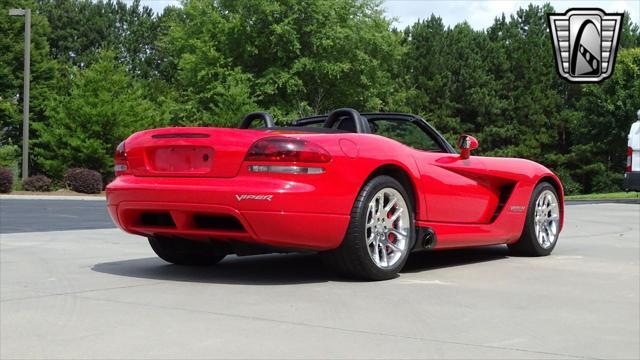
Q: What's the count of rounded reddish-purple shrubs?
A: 3